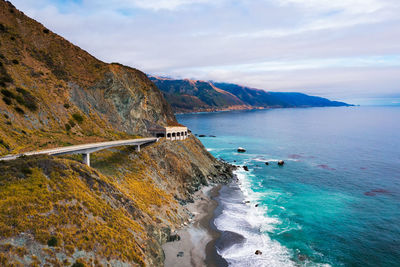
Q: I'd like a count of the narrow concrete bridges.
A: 1